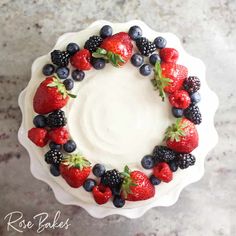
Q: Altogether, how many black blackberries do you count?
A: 10